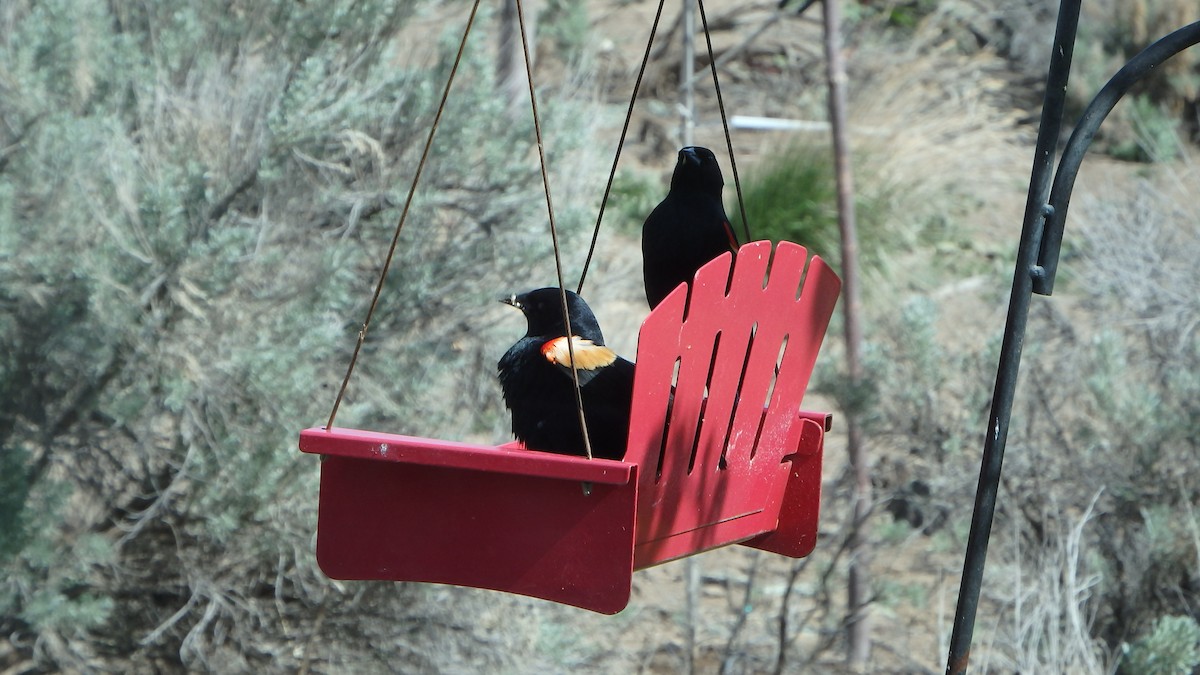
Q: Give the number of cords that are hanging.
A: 4